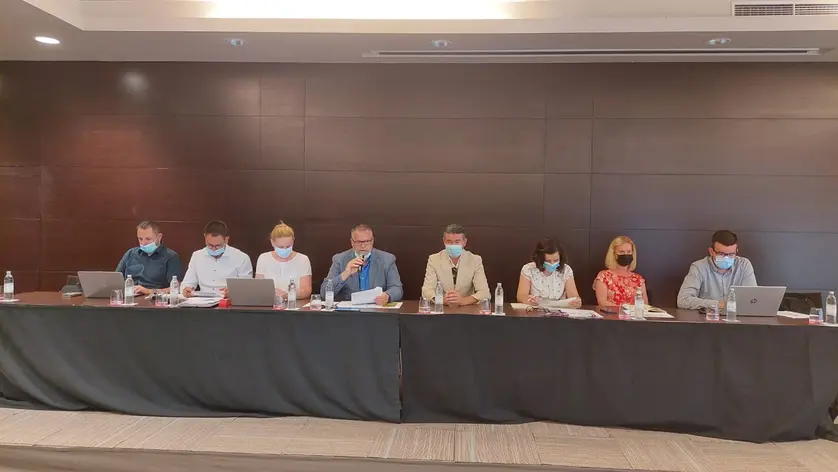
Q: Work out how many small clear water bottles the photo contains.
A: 10